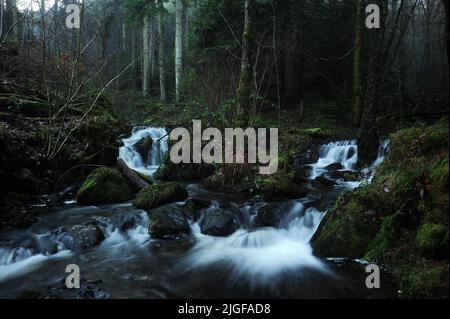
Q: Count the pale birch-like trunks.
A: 3